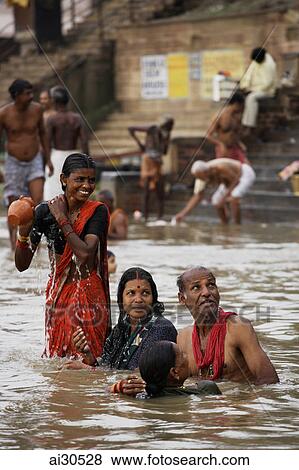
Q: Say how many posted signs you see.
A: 4